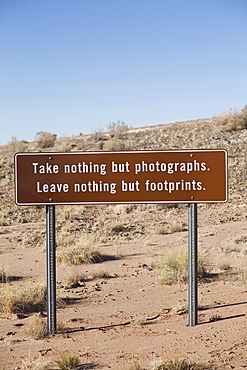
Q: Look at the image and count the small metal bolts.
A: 4